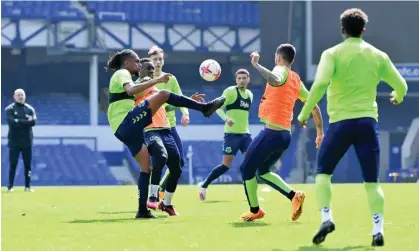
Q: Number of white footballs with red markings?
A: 1